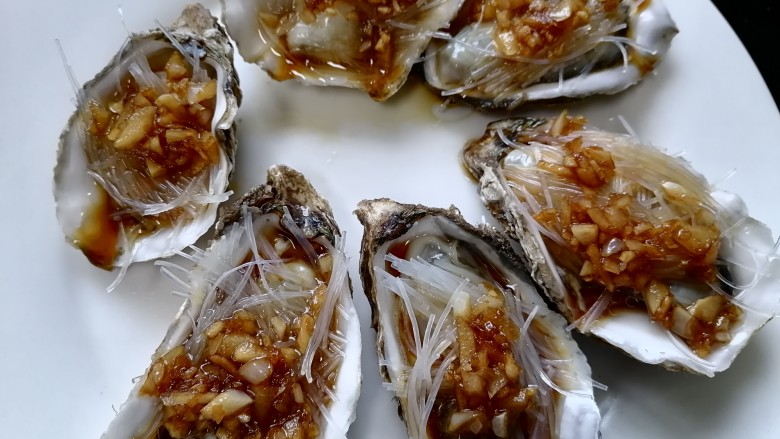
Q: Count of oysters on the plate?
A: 6